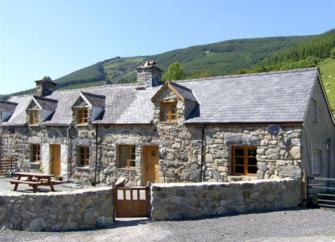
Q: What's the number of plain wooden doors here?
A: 2